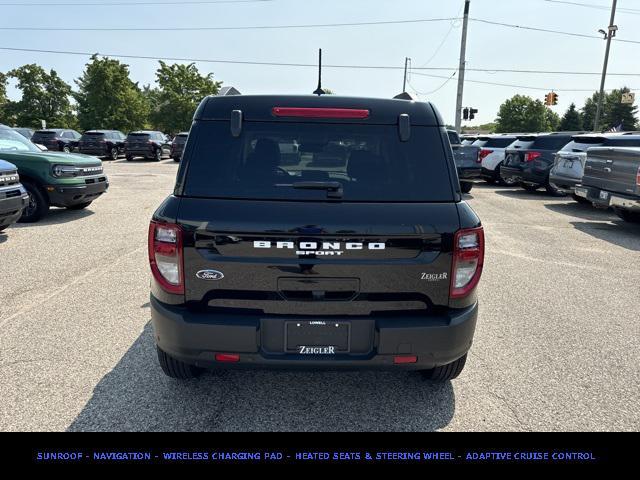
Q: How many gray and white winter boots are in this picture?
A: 0